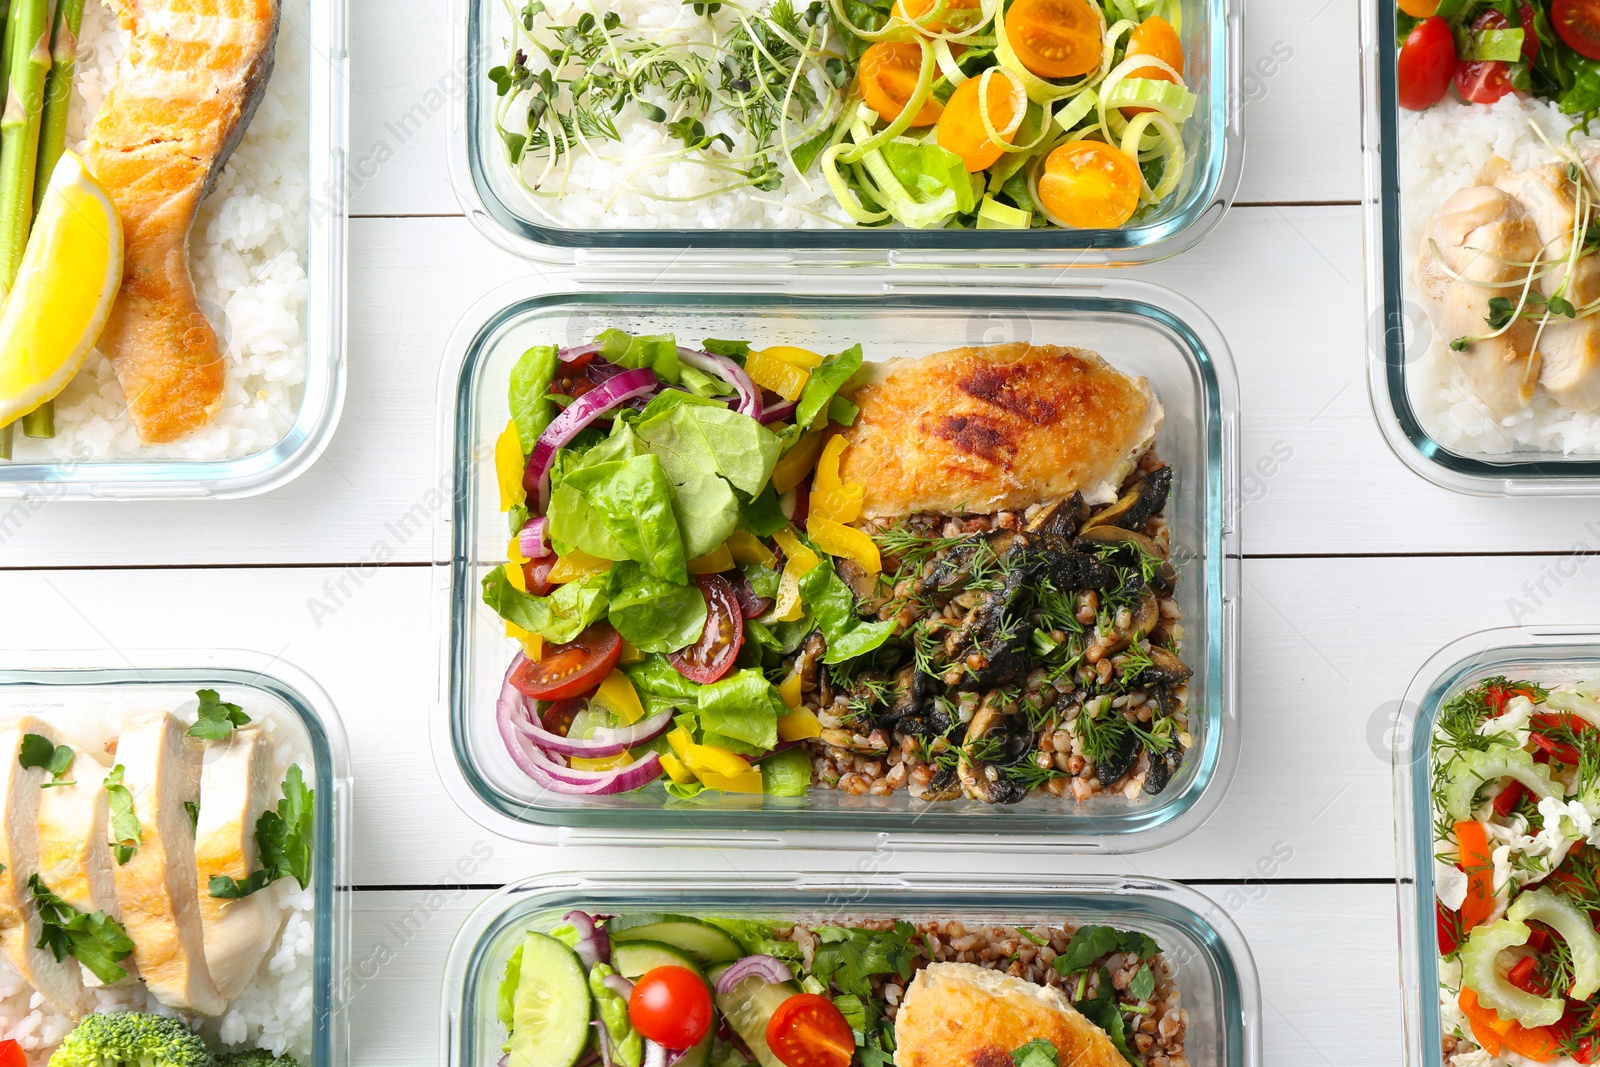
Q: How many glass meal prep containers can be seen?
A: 7